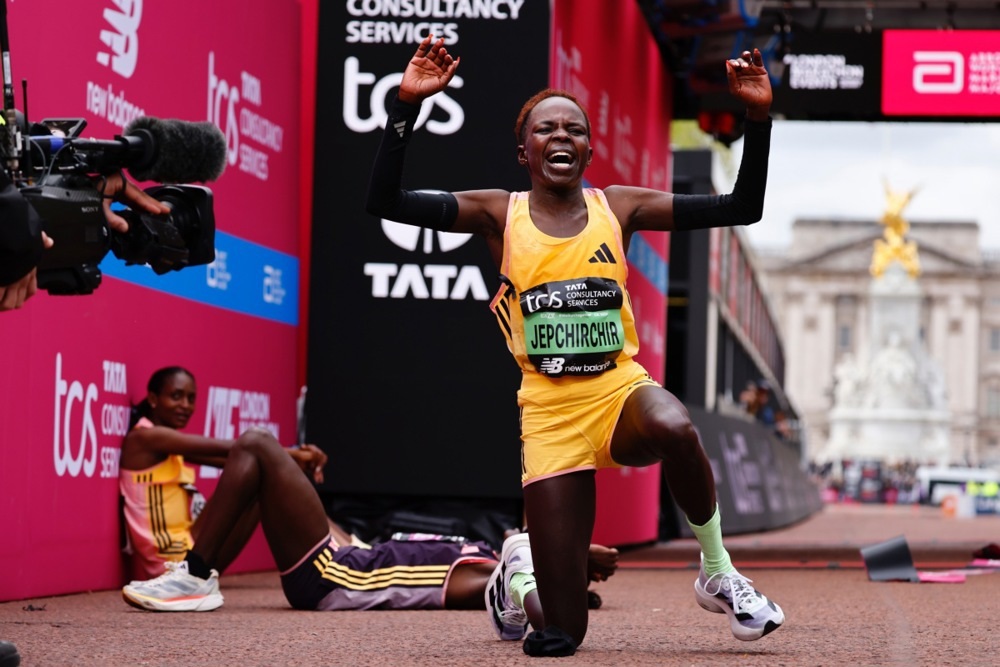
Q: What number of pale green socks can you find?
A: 2